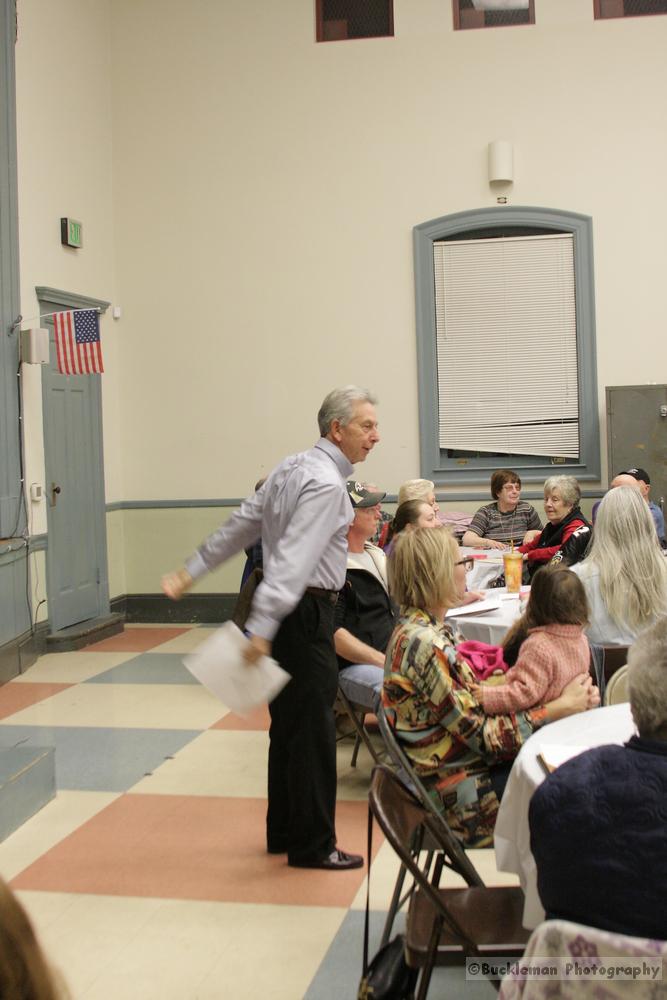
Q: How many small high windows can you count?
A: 3